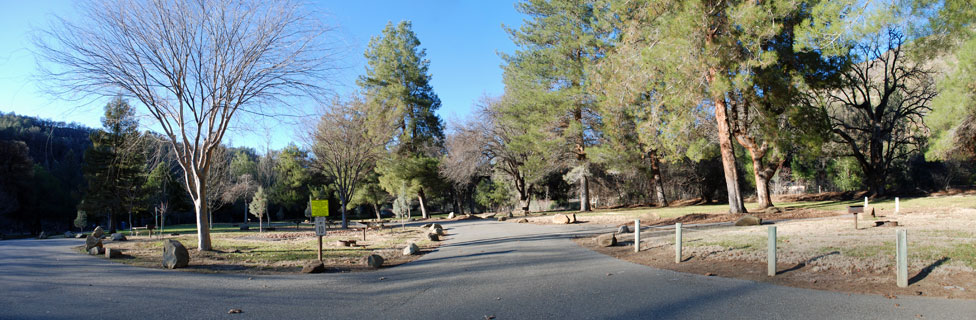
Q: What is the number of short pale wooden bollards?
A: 6